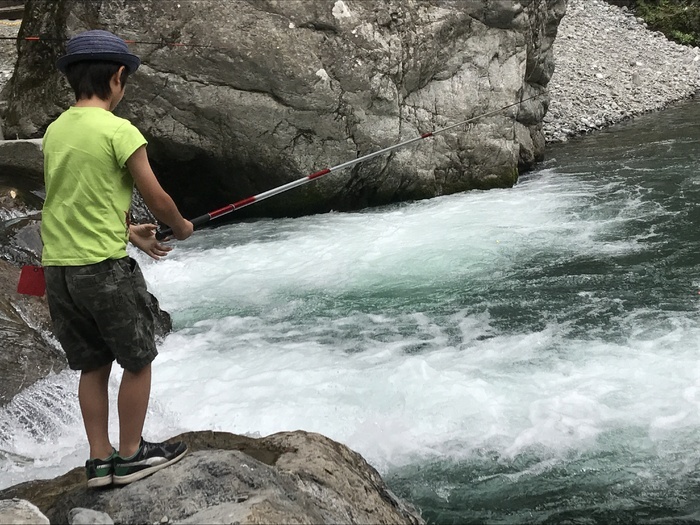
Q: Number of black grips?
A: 1